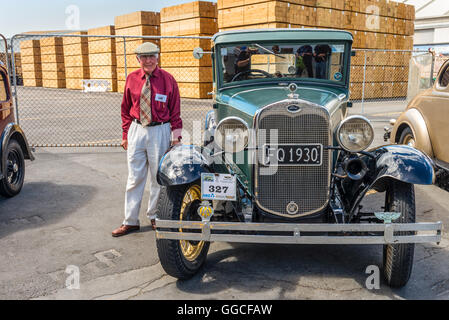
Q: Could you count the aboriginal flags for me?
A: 0